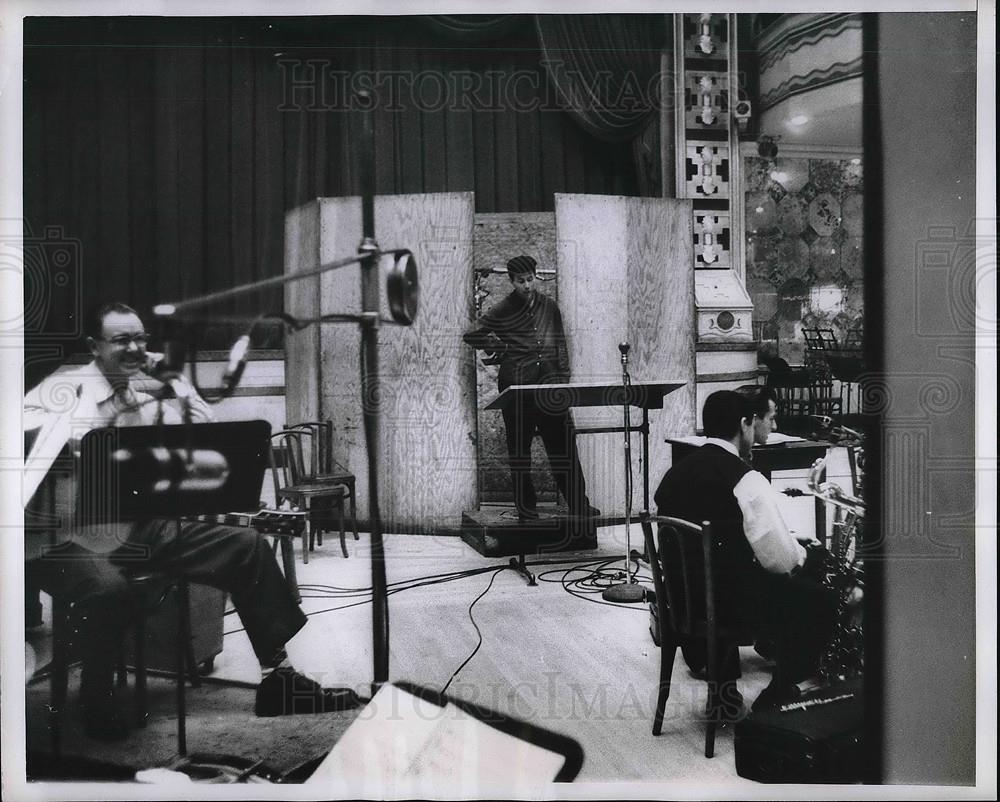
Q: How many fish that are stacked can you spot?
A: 0